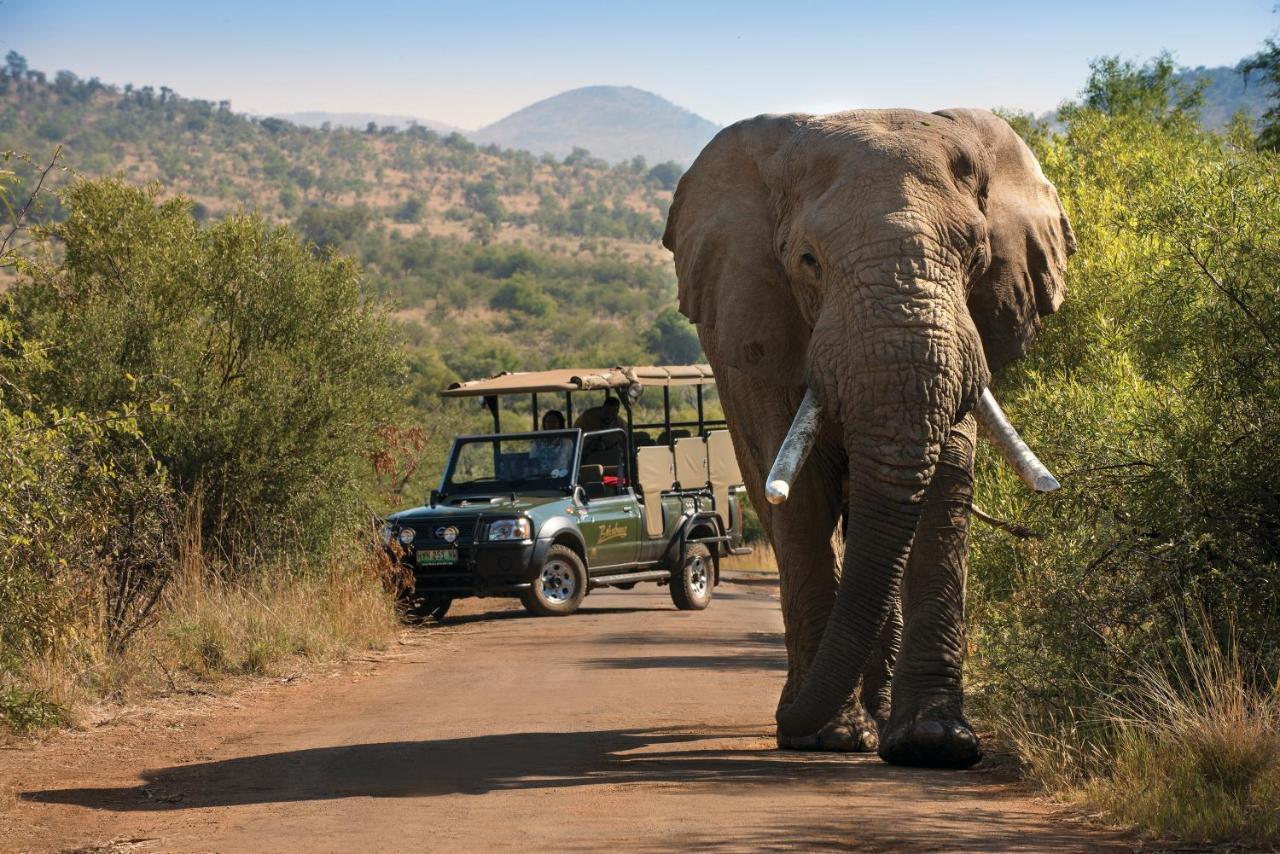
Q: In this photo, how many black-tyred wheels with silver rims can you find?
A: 2